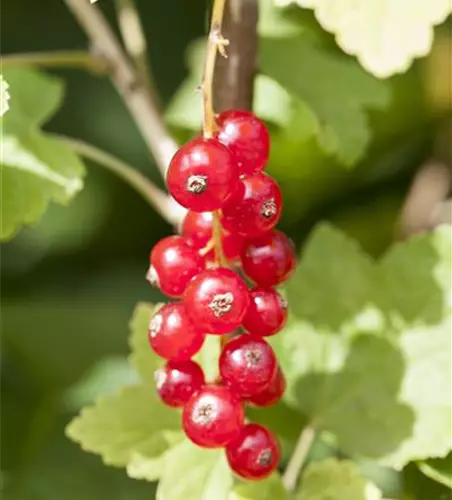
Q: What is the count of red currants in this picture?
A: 14